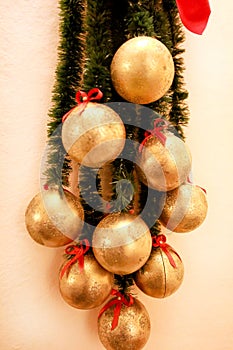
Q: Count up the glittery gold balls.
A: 9